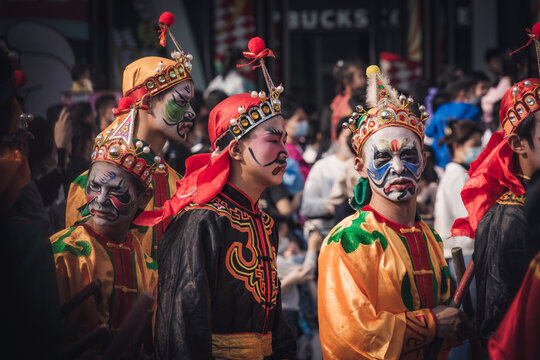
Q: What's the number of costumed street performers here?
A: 5